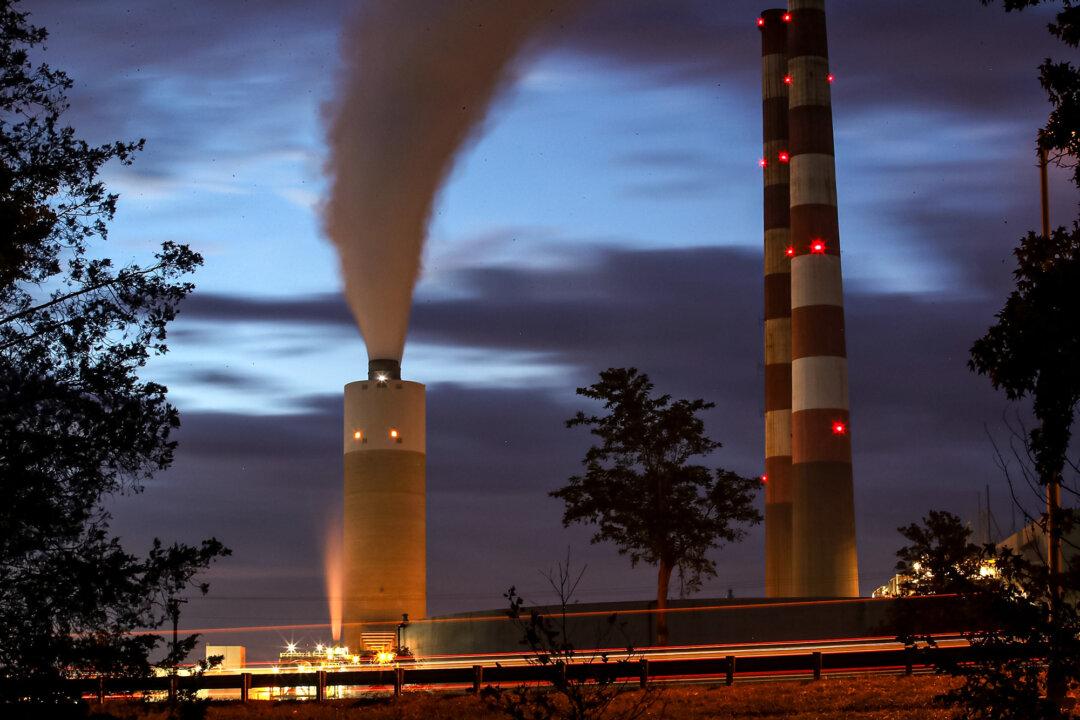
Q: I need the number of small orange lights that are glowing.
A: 2